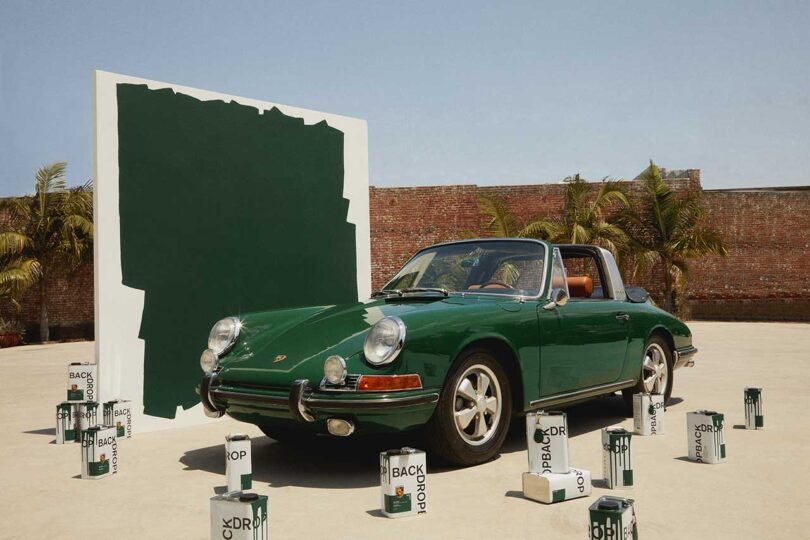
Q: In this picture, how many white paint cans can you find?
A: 15